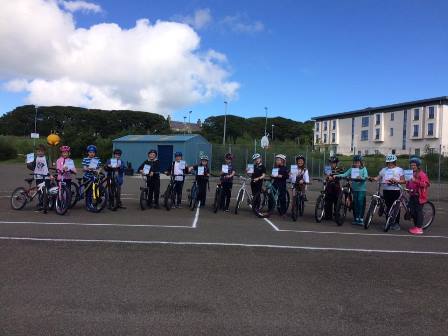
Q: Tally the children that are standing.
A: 15